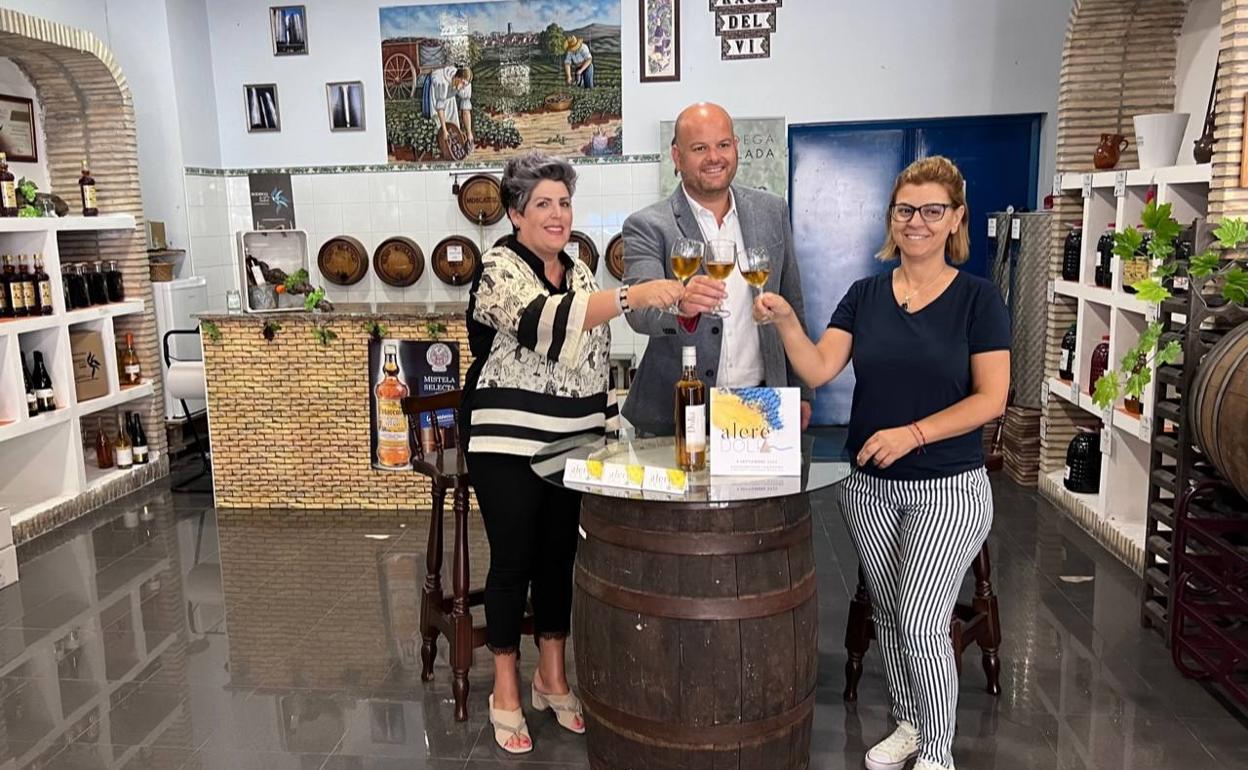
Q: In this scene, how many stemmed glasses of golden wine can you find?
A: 3